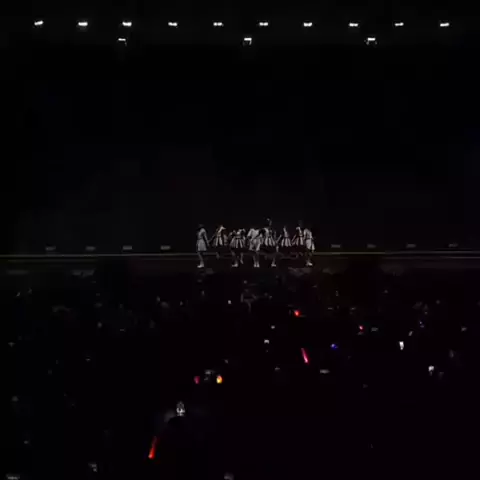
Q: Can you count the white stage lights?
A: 13